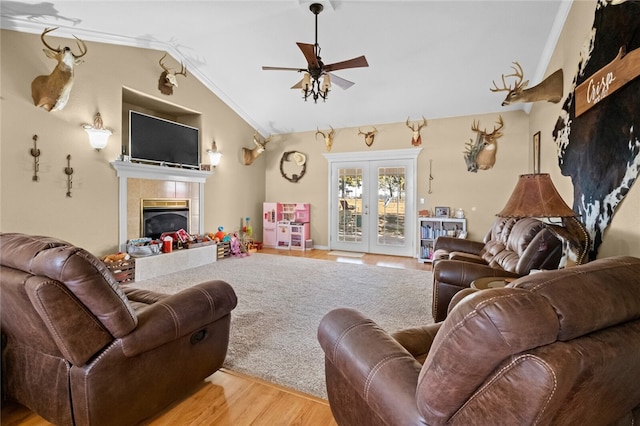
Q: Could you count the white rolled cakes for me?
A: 0